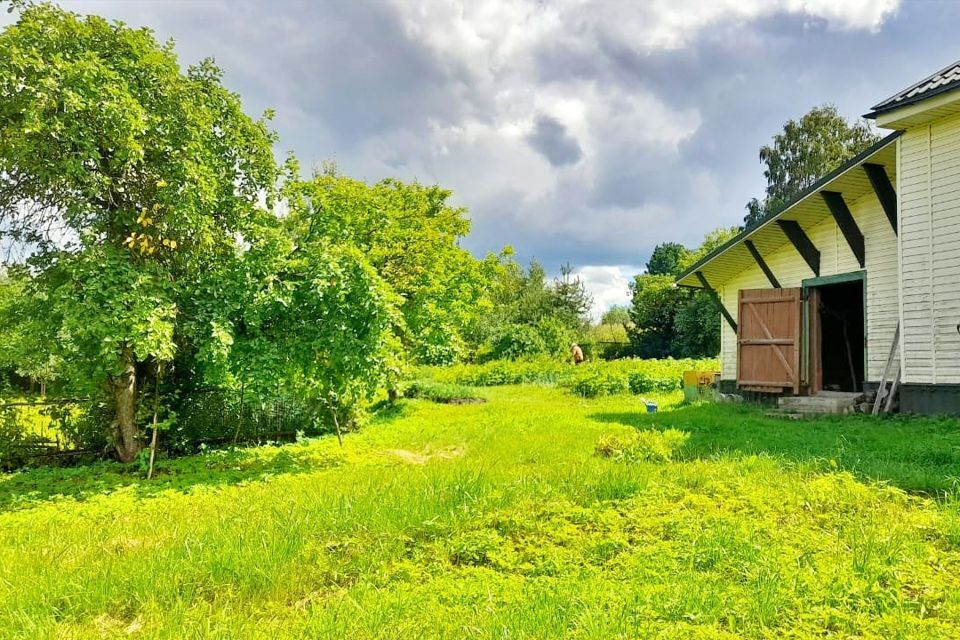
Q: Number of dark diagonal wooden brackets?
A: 5